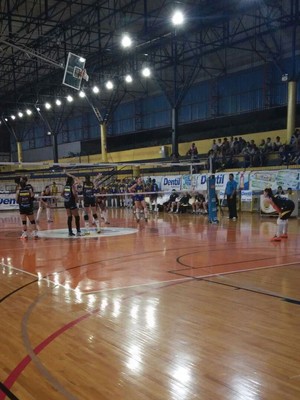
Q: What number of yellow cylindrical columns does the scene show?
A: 3